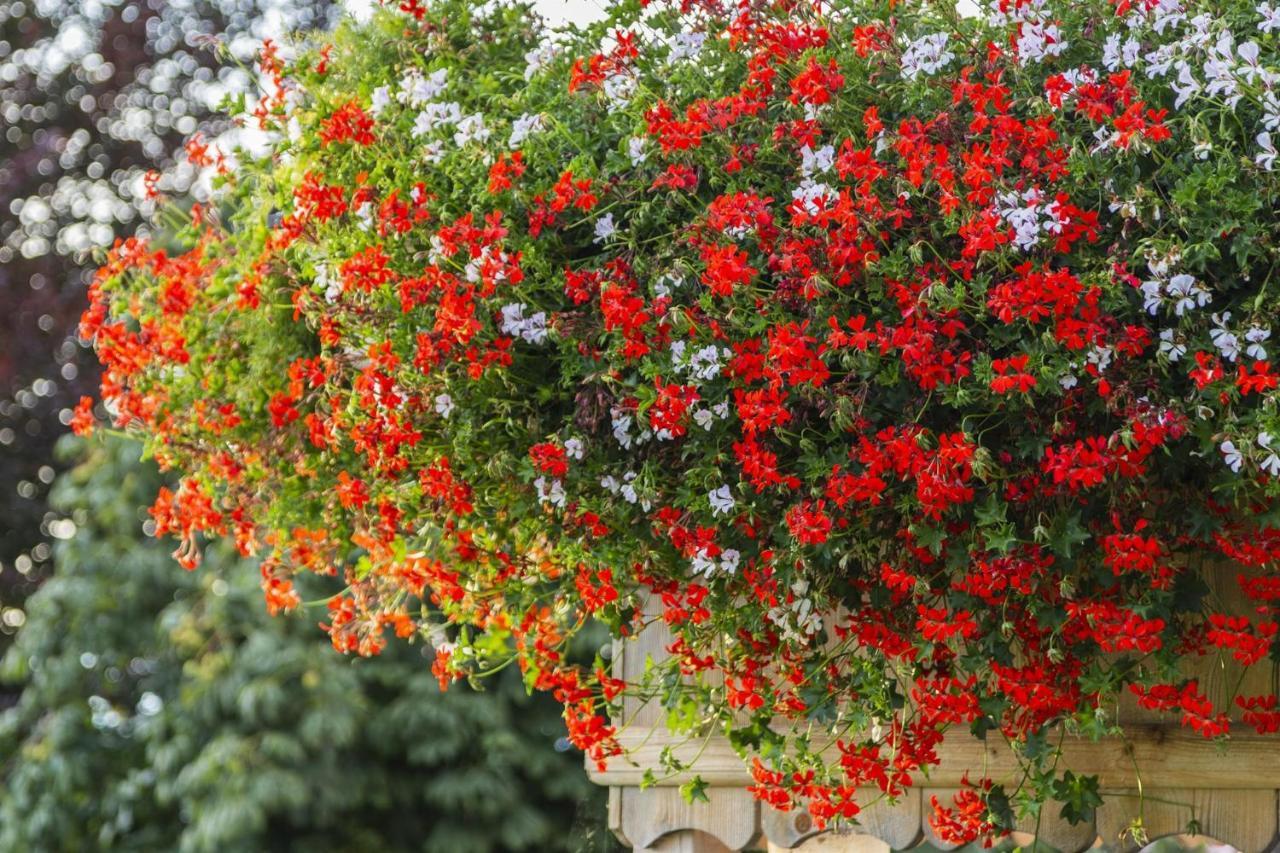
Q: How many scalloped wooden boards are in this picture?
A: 4